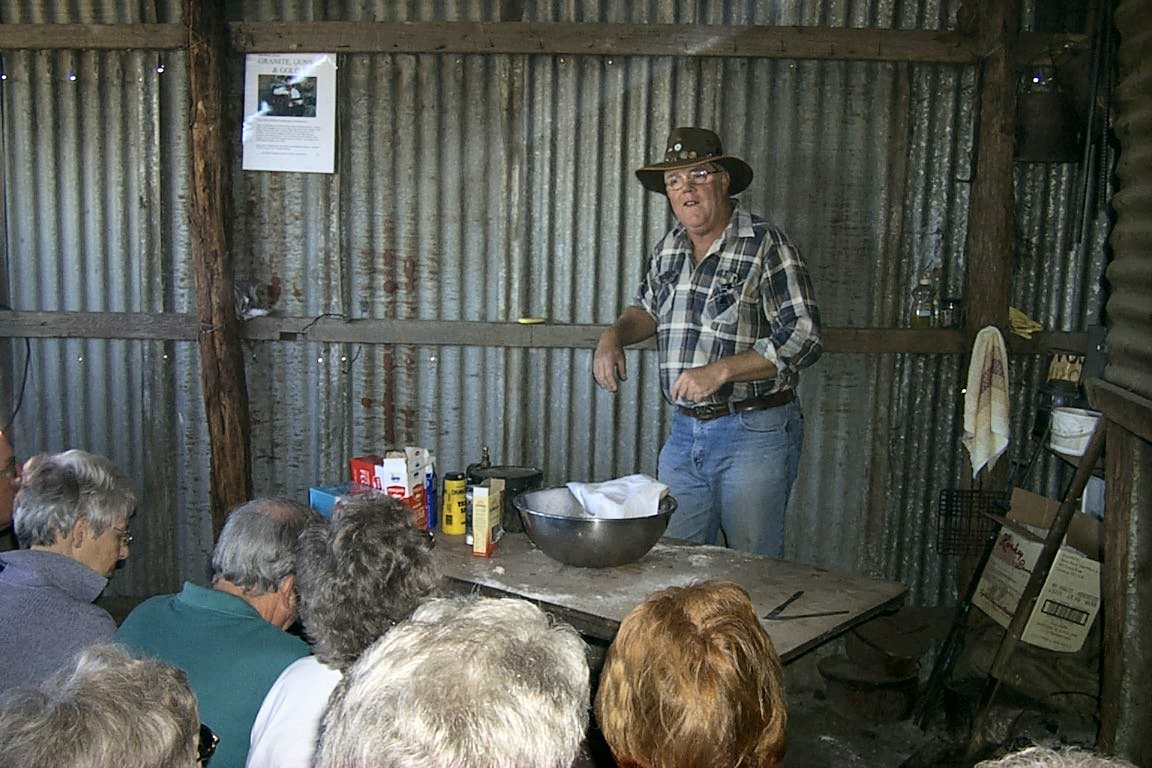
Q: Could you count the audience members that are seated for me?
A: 8